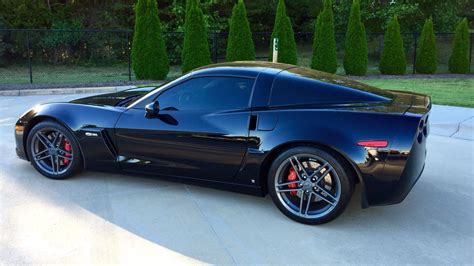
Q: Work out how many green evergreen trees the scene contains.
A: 9